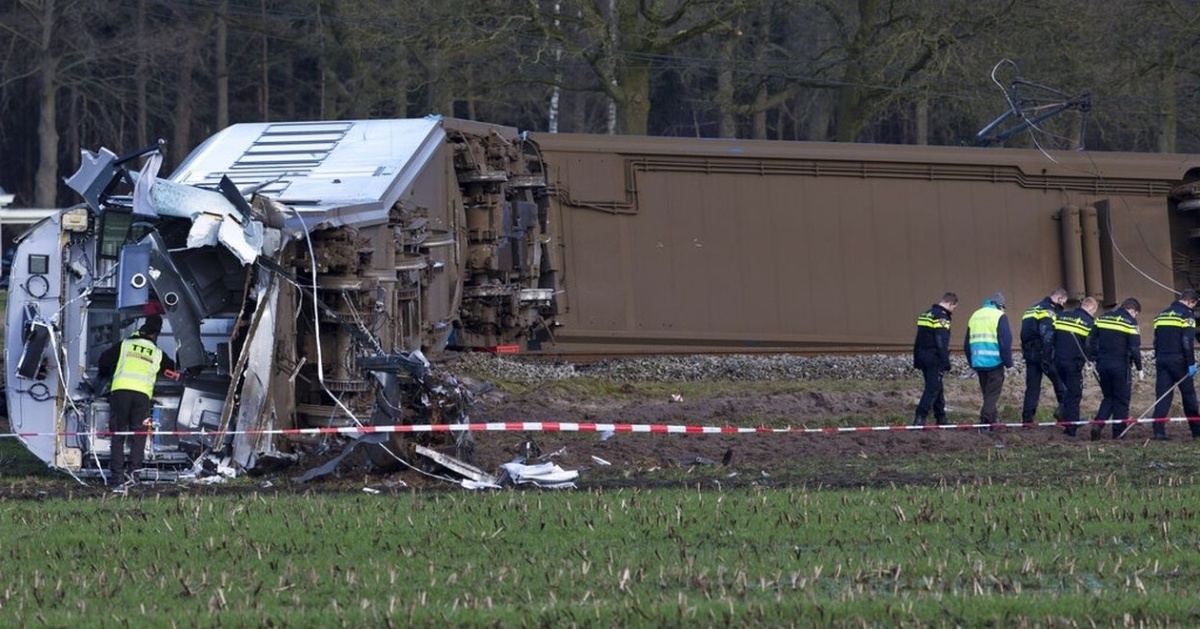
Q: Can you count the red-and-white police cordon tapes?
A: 1